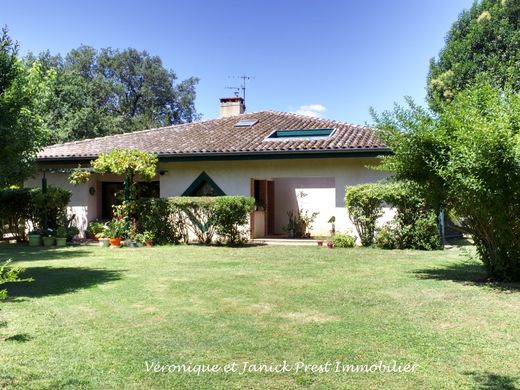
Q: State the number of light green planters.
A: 3